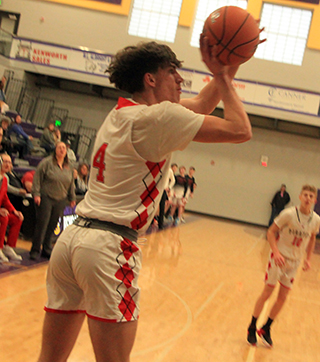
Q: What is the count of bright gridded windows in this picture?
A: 3